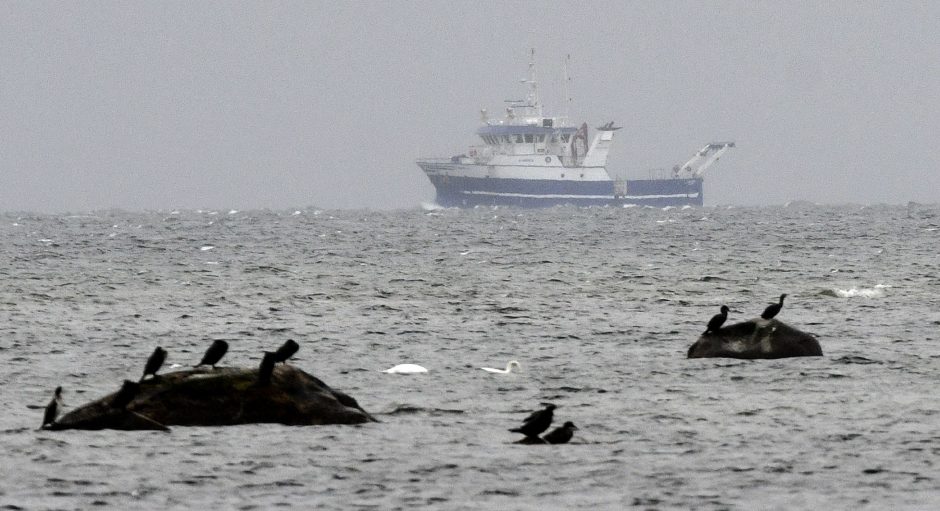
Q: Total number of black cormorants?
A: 10